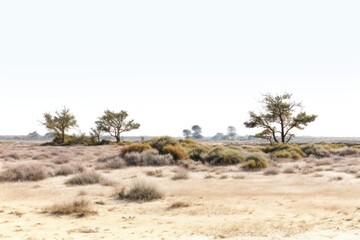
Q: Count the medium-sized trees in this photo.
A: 2